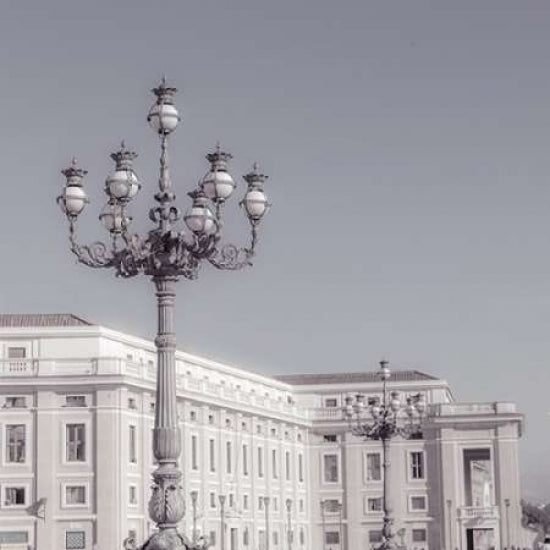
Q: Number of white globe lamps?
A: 14